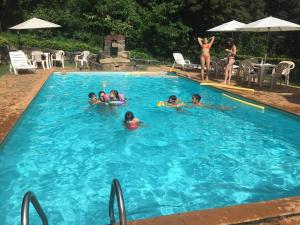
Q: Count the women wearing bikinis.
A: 2